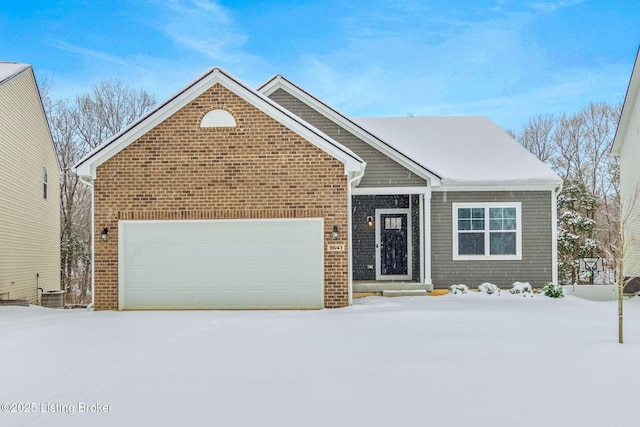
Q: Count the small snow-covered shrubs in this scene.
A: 4